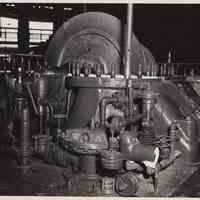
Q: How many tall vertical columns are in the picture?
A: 1